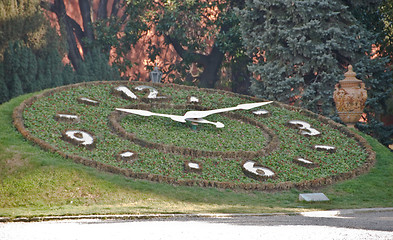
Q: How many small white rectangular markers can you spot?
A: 8